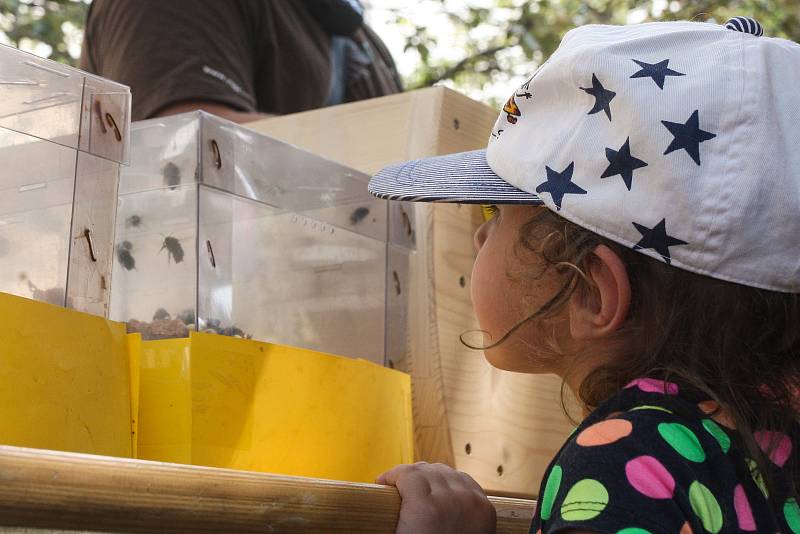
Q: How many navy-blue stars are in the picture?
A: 6